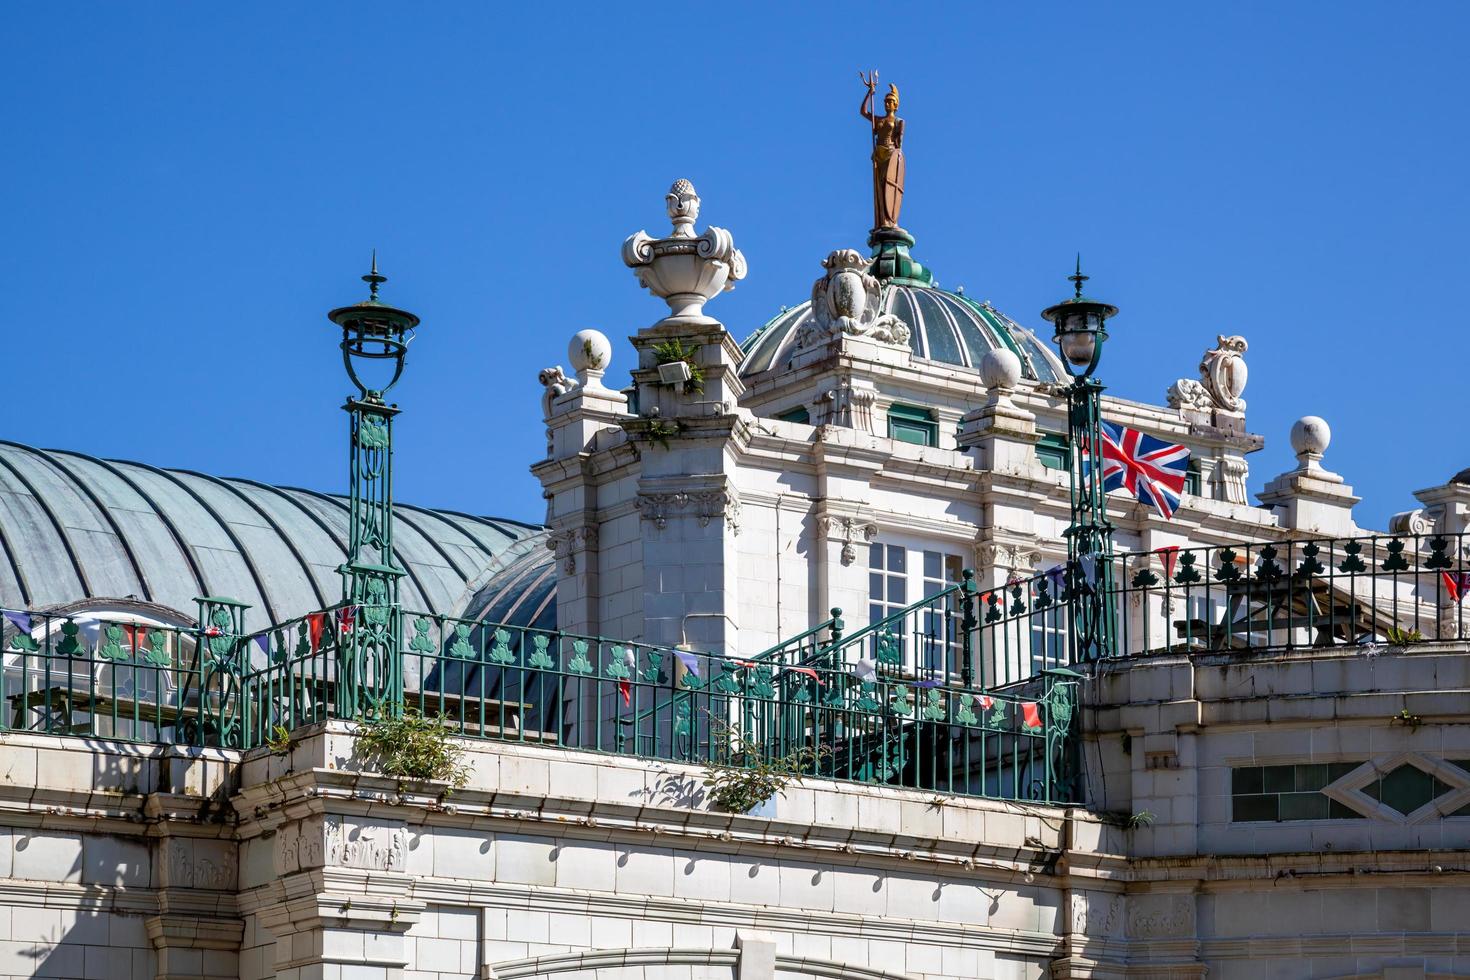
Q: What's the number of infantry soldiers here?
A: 0